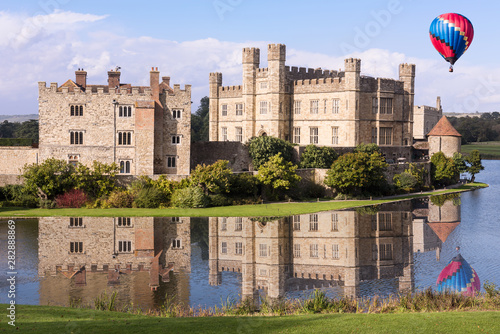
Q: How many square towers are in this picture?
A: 5